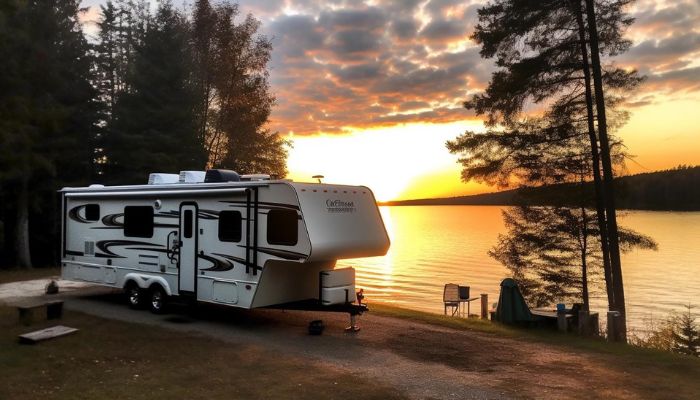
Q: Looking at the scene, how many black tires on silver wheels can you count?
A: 2